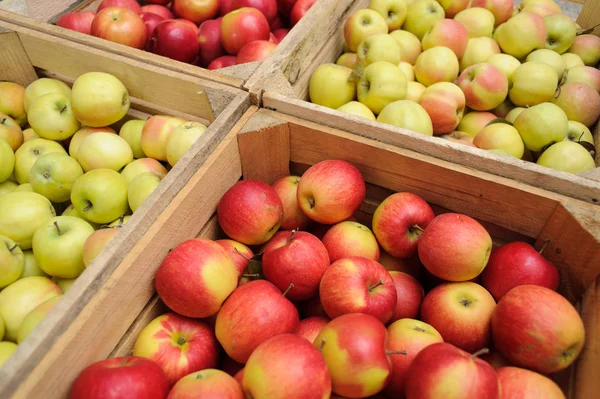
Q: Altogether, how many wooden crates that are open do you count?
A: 4